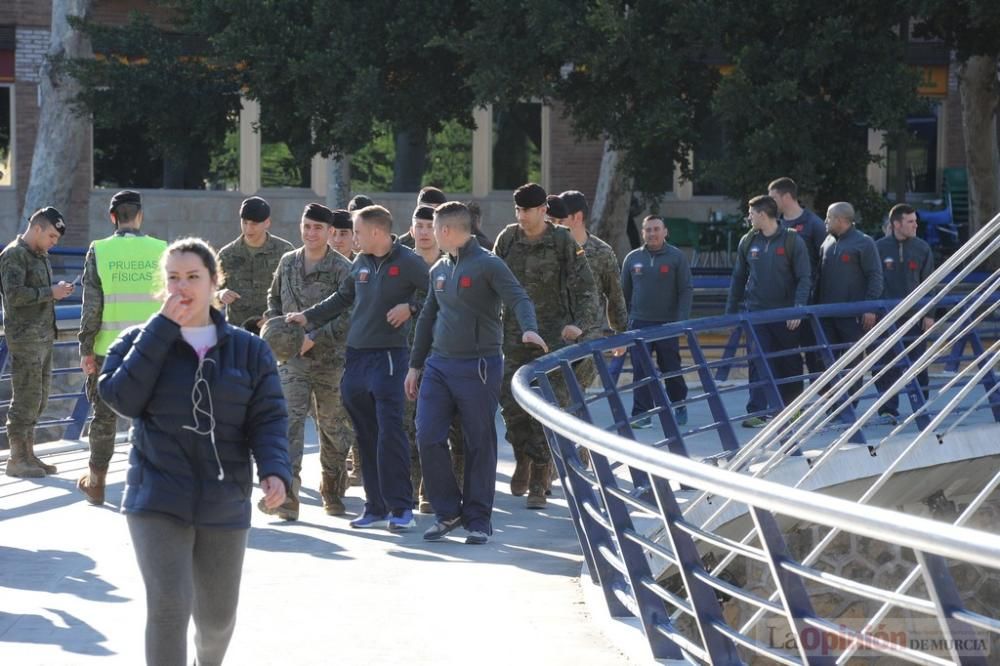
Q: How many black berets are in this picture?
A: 11